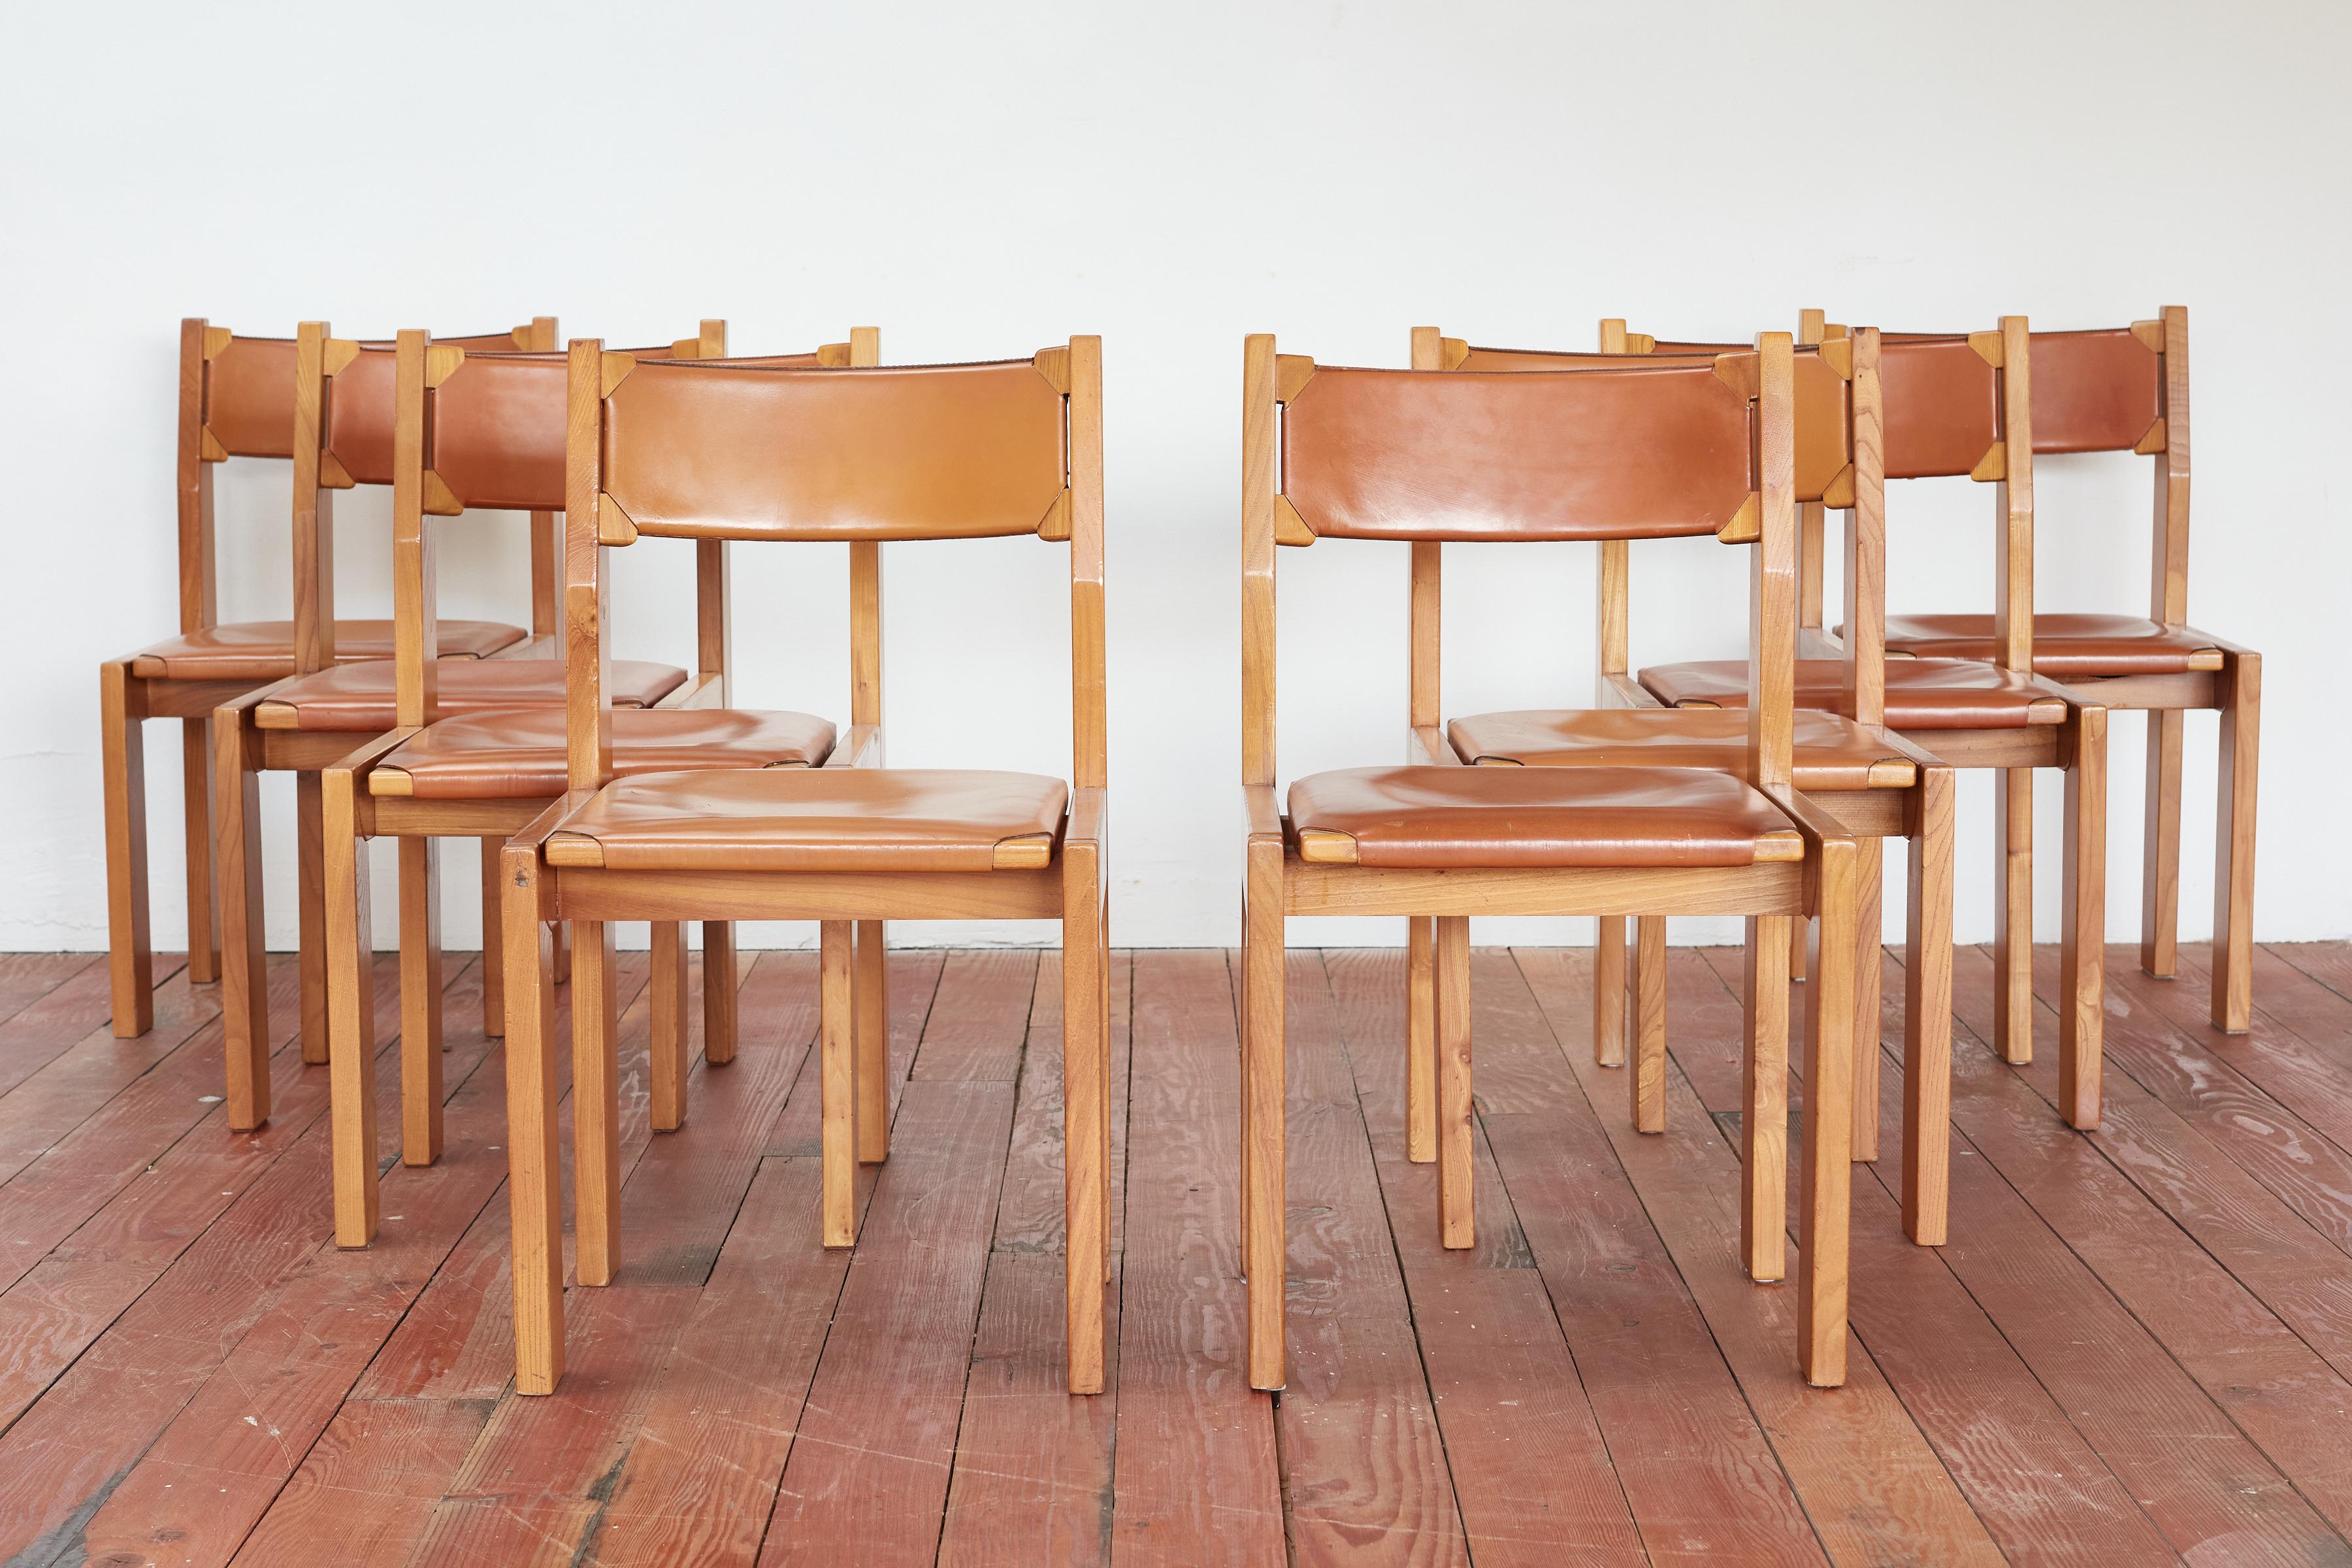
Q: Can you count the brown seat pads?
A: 8